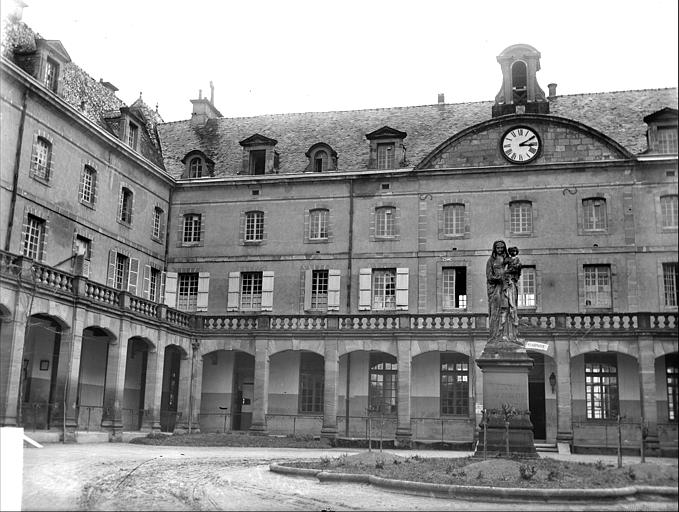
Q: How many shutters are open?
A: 12